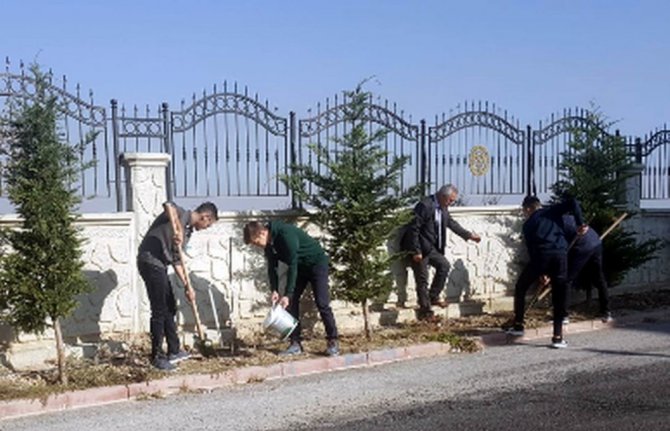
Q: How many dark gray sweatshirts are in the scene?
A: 1